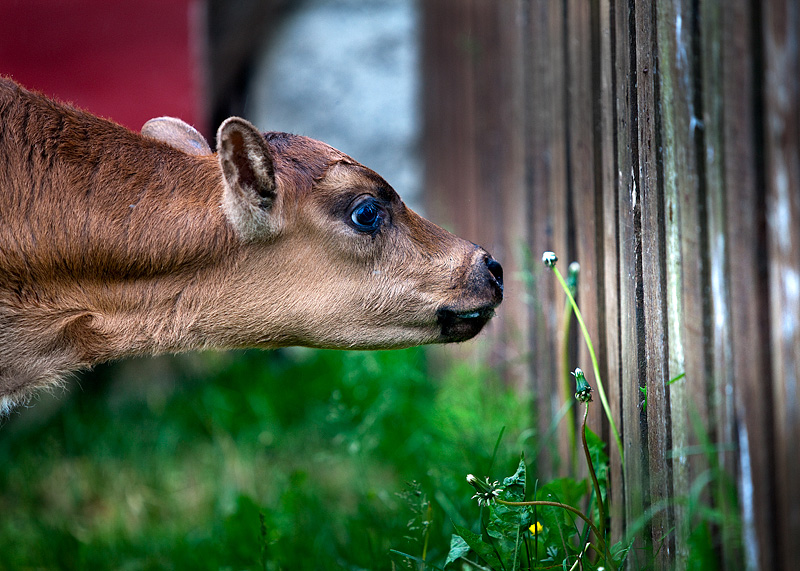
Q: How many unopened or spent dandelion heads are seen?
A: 4